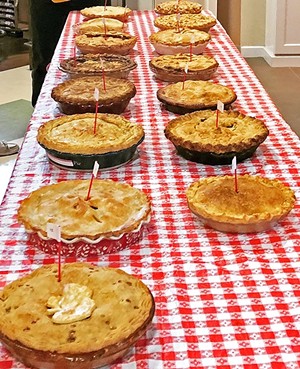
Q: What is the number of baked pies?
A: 15